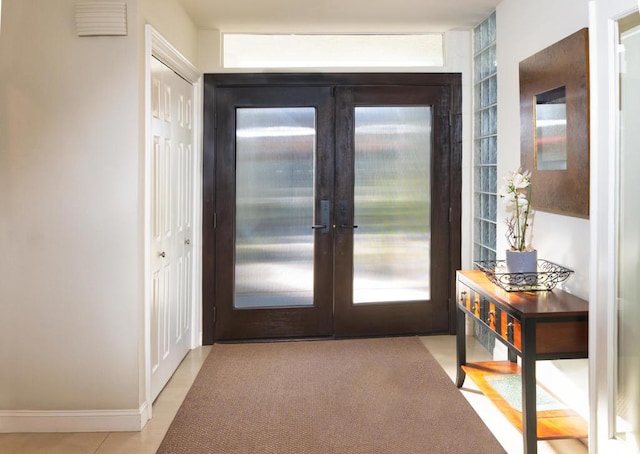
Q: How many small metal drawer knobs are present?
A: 4